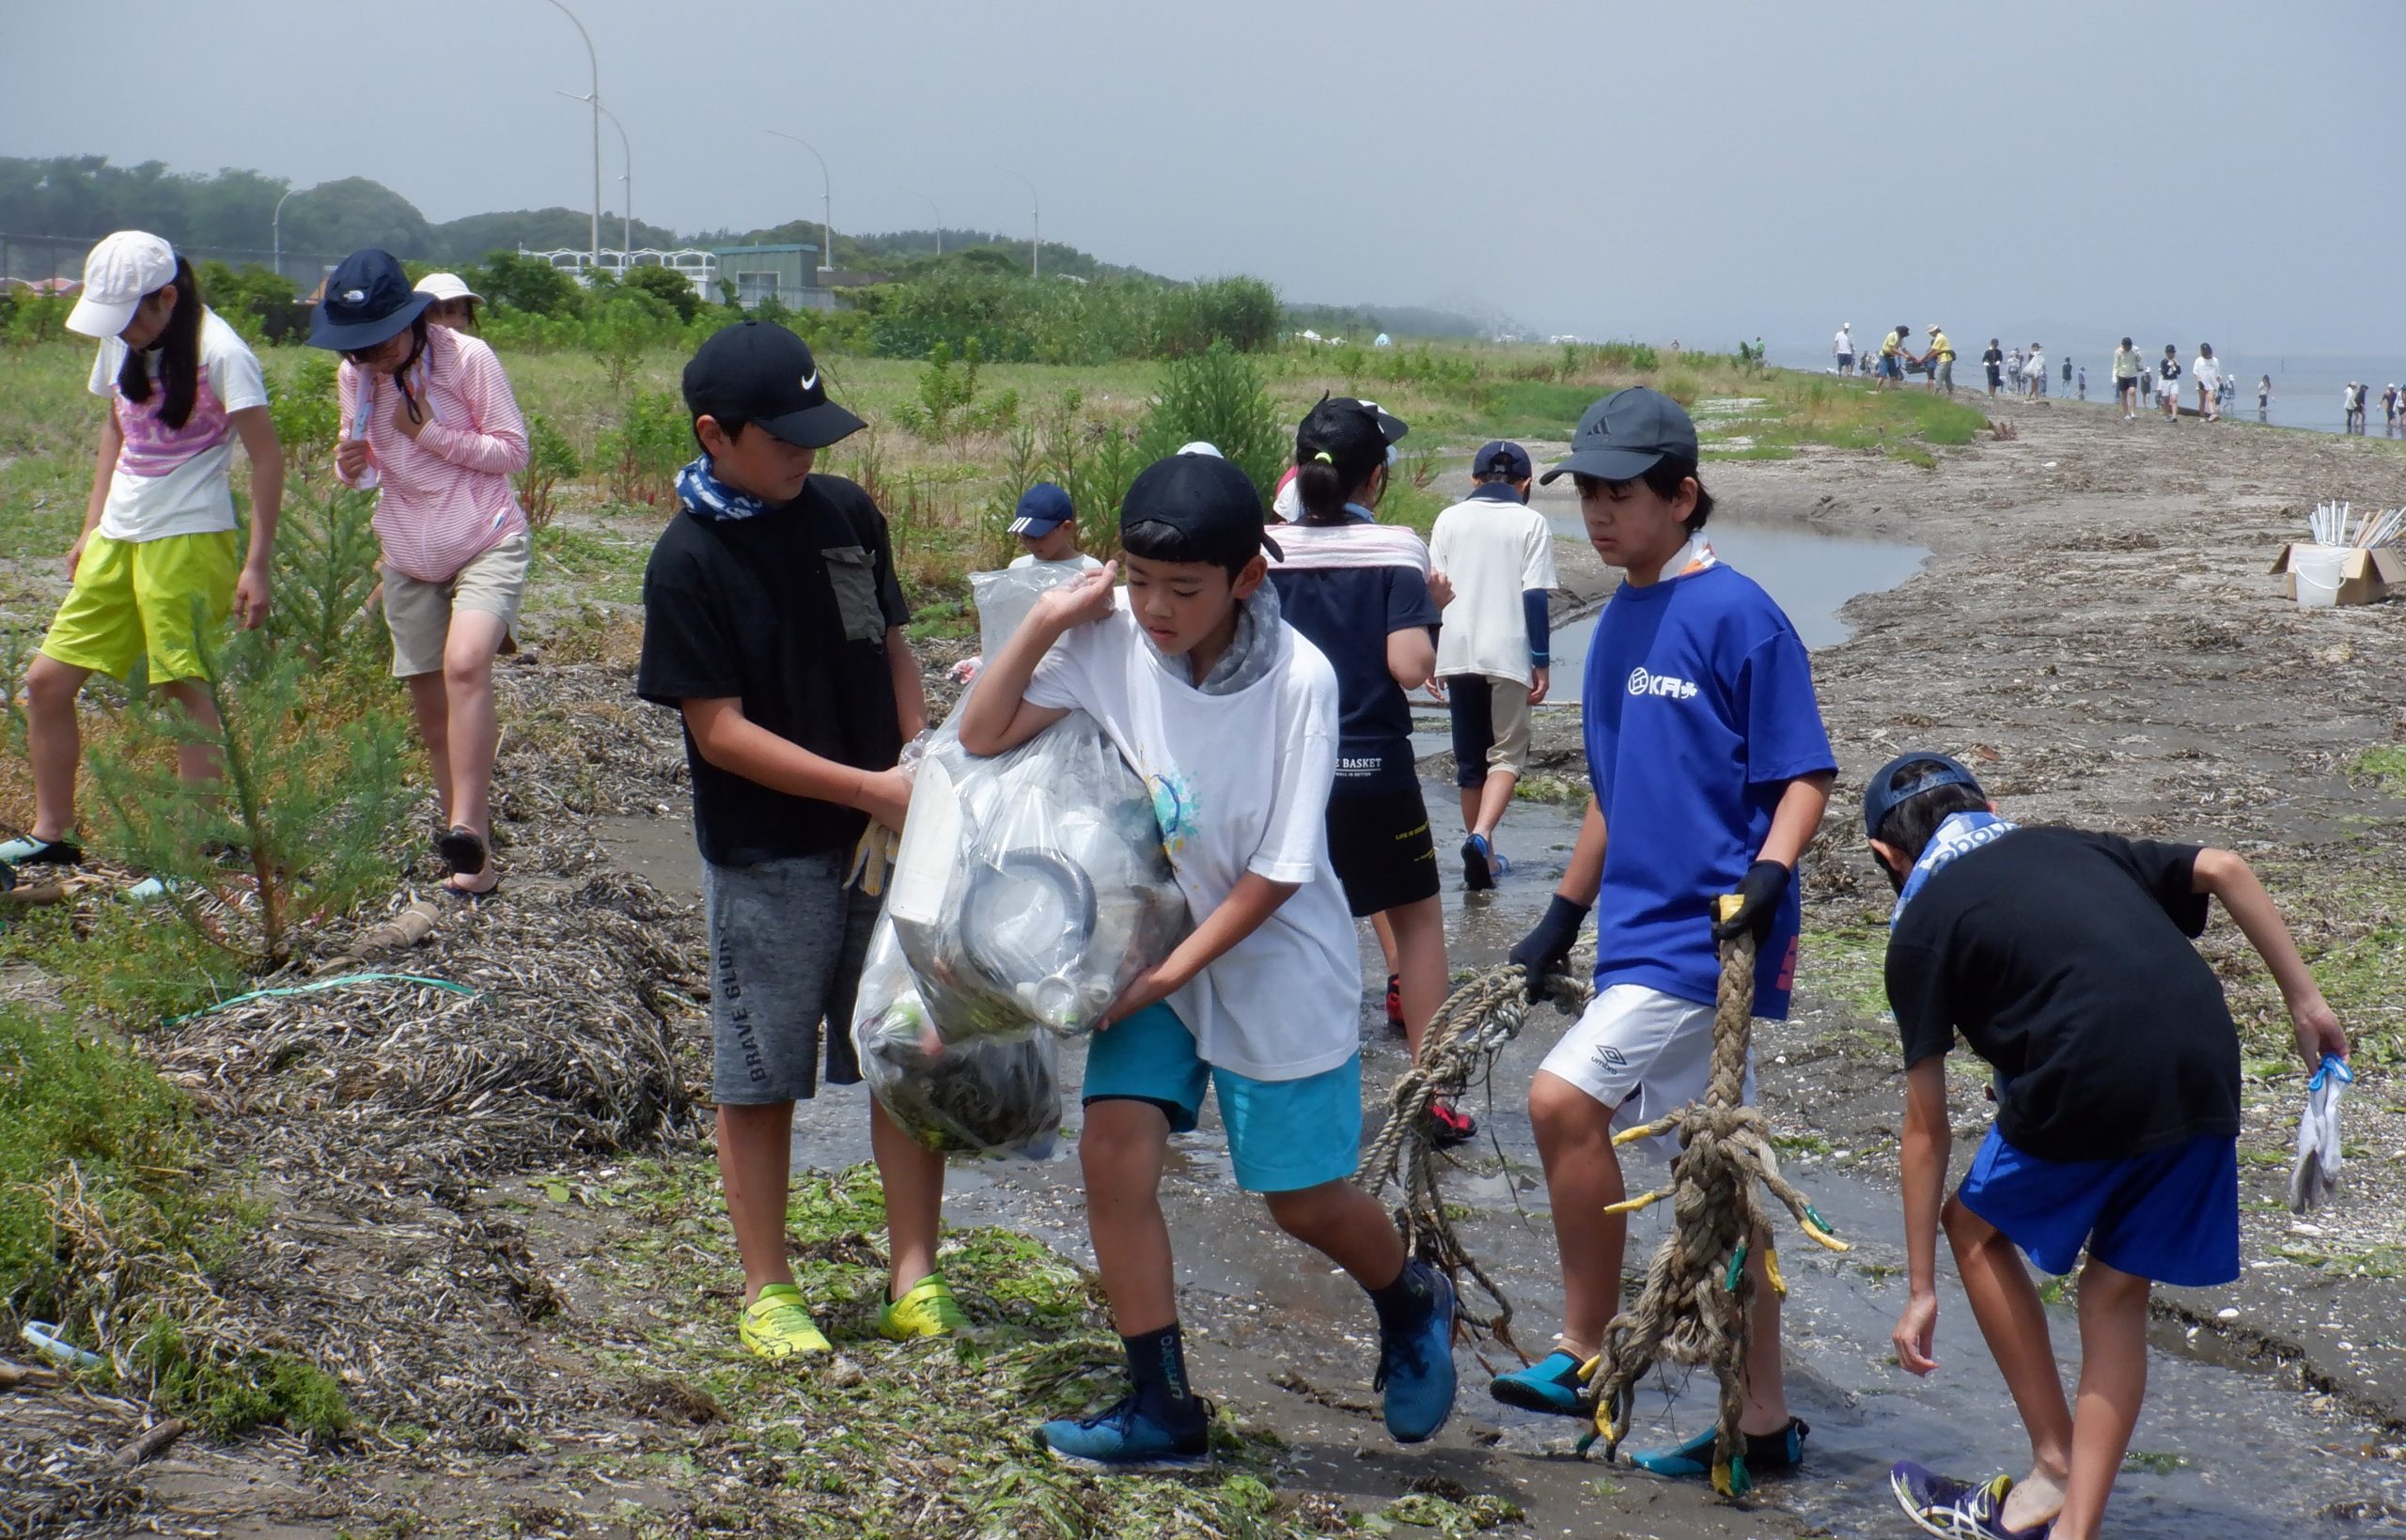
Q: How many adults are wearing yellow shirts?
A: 2